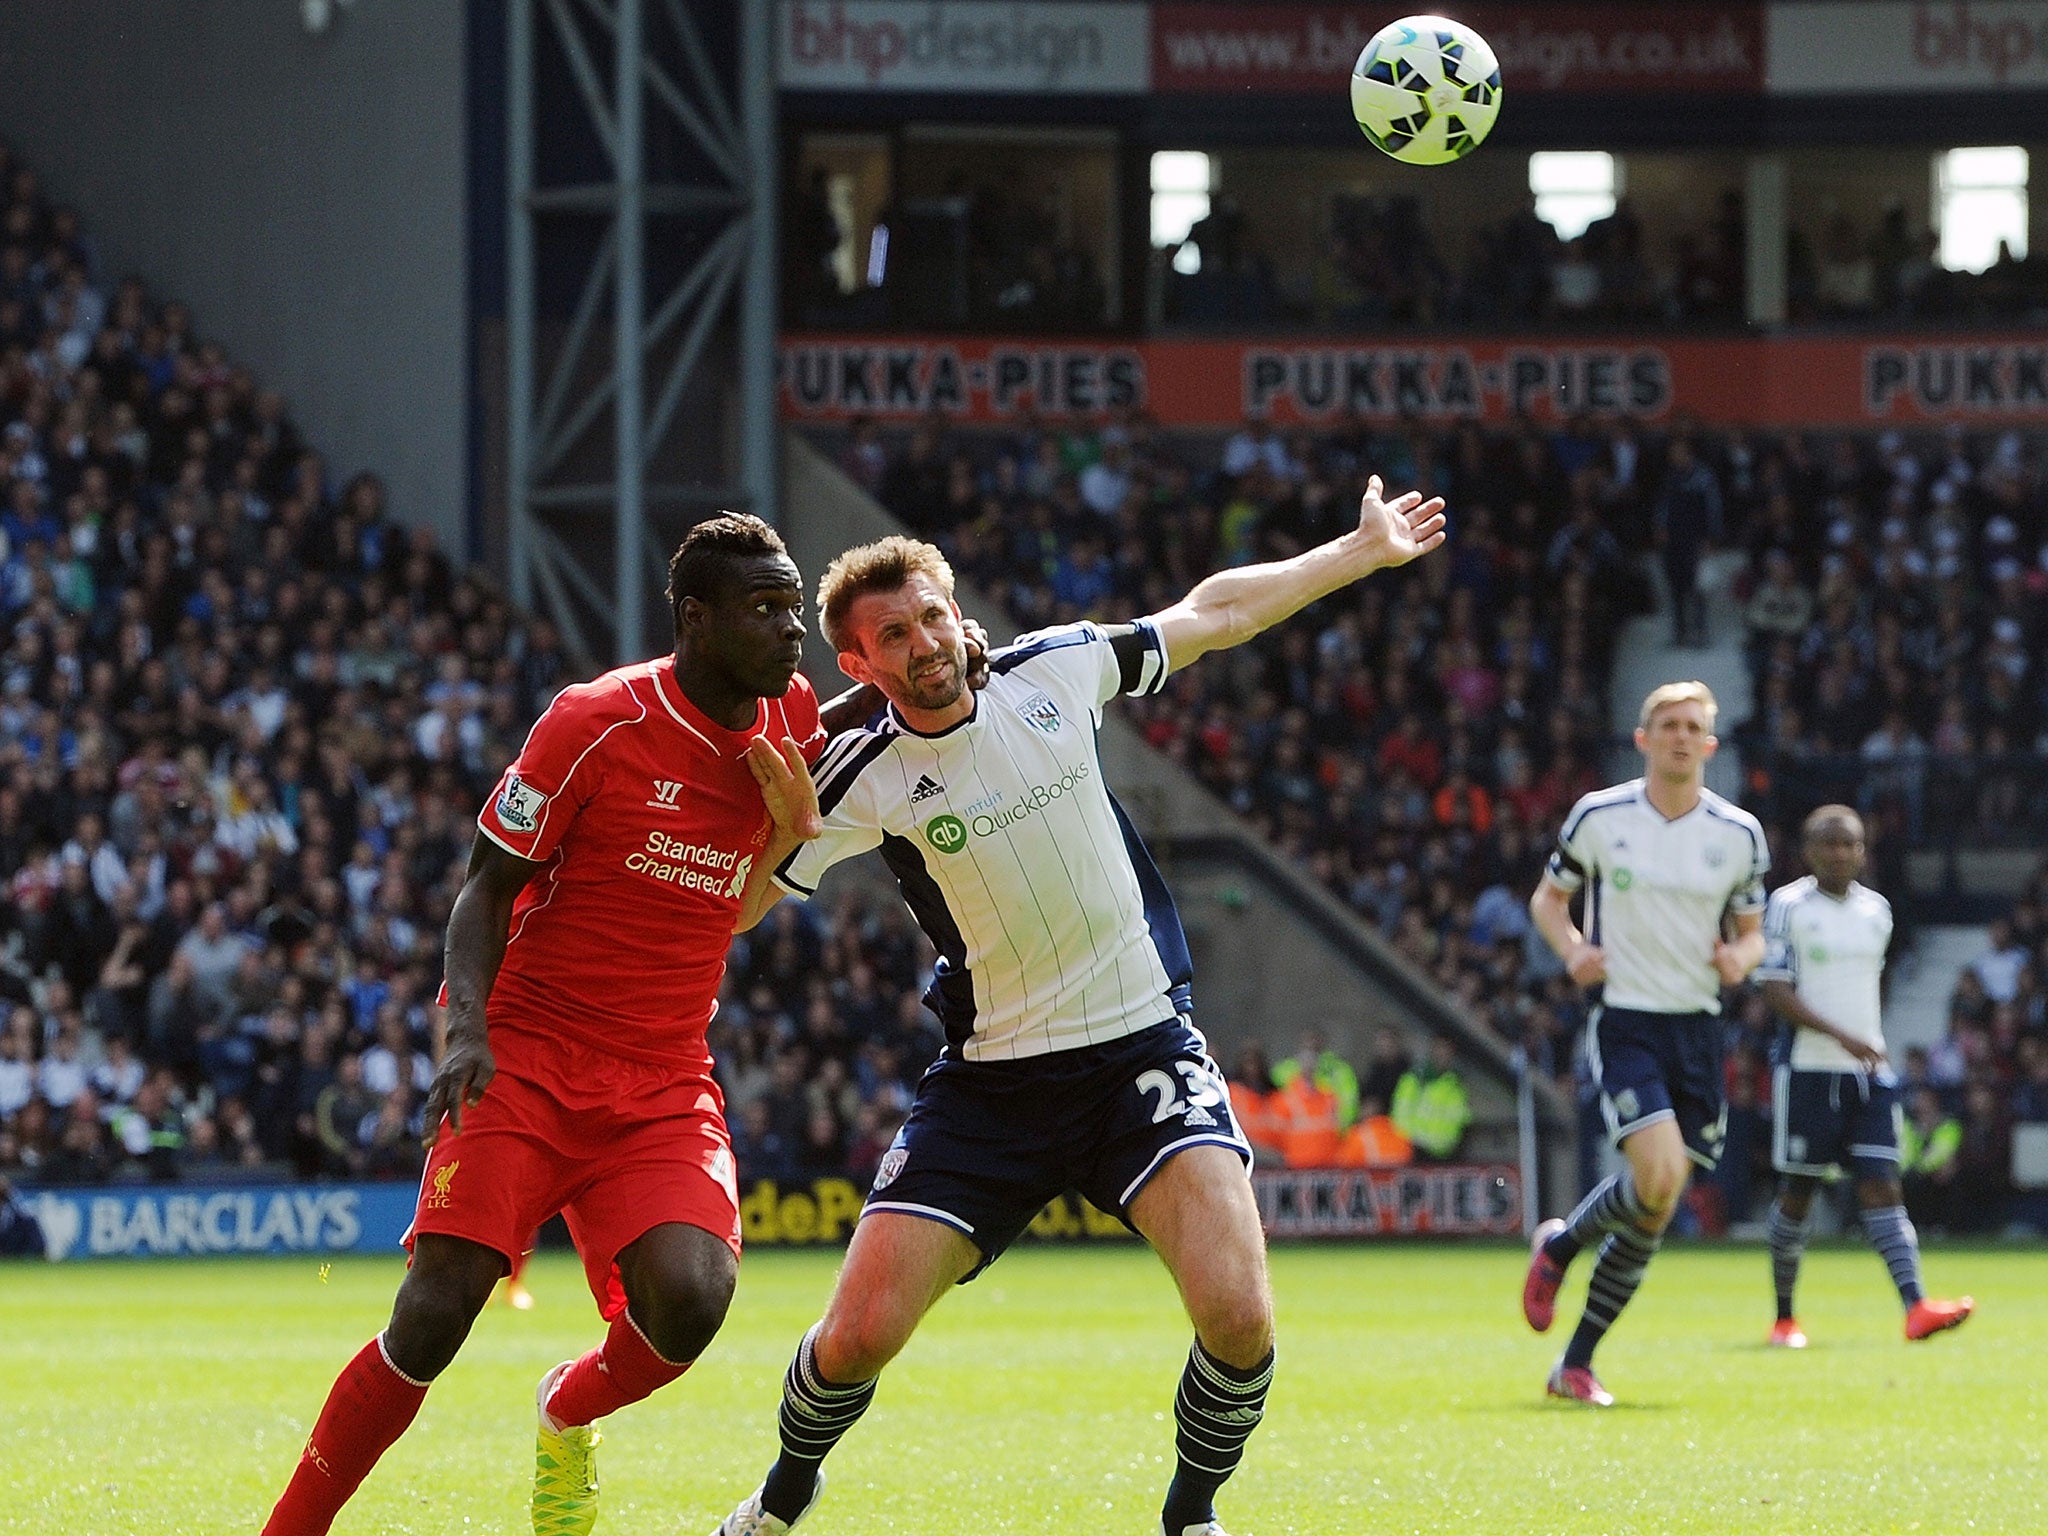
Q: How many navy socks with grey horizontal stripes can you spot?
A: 6